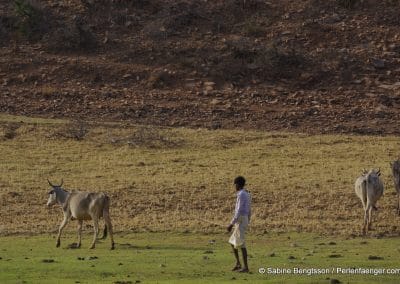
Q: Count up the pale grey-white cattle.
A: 2